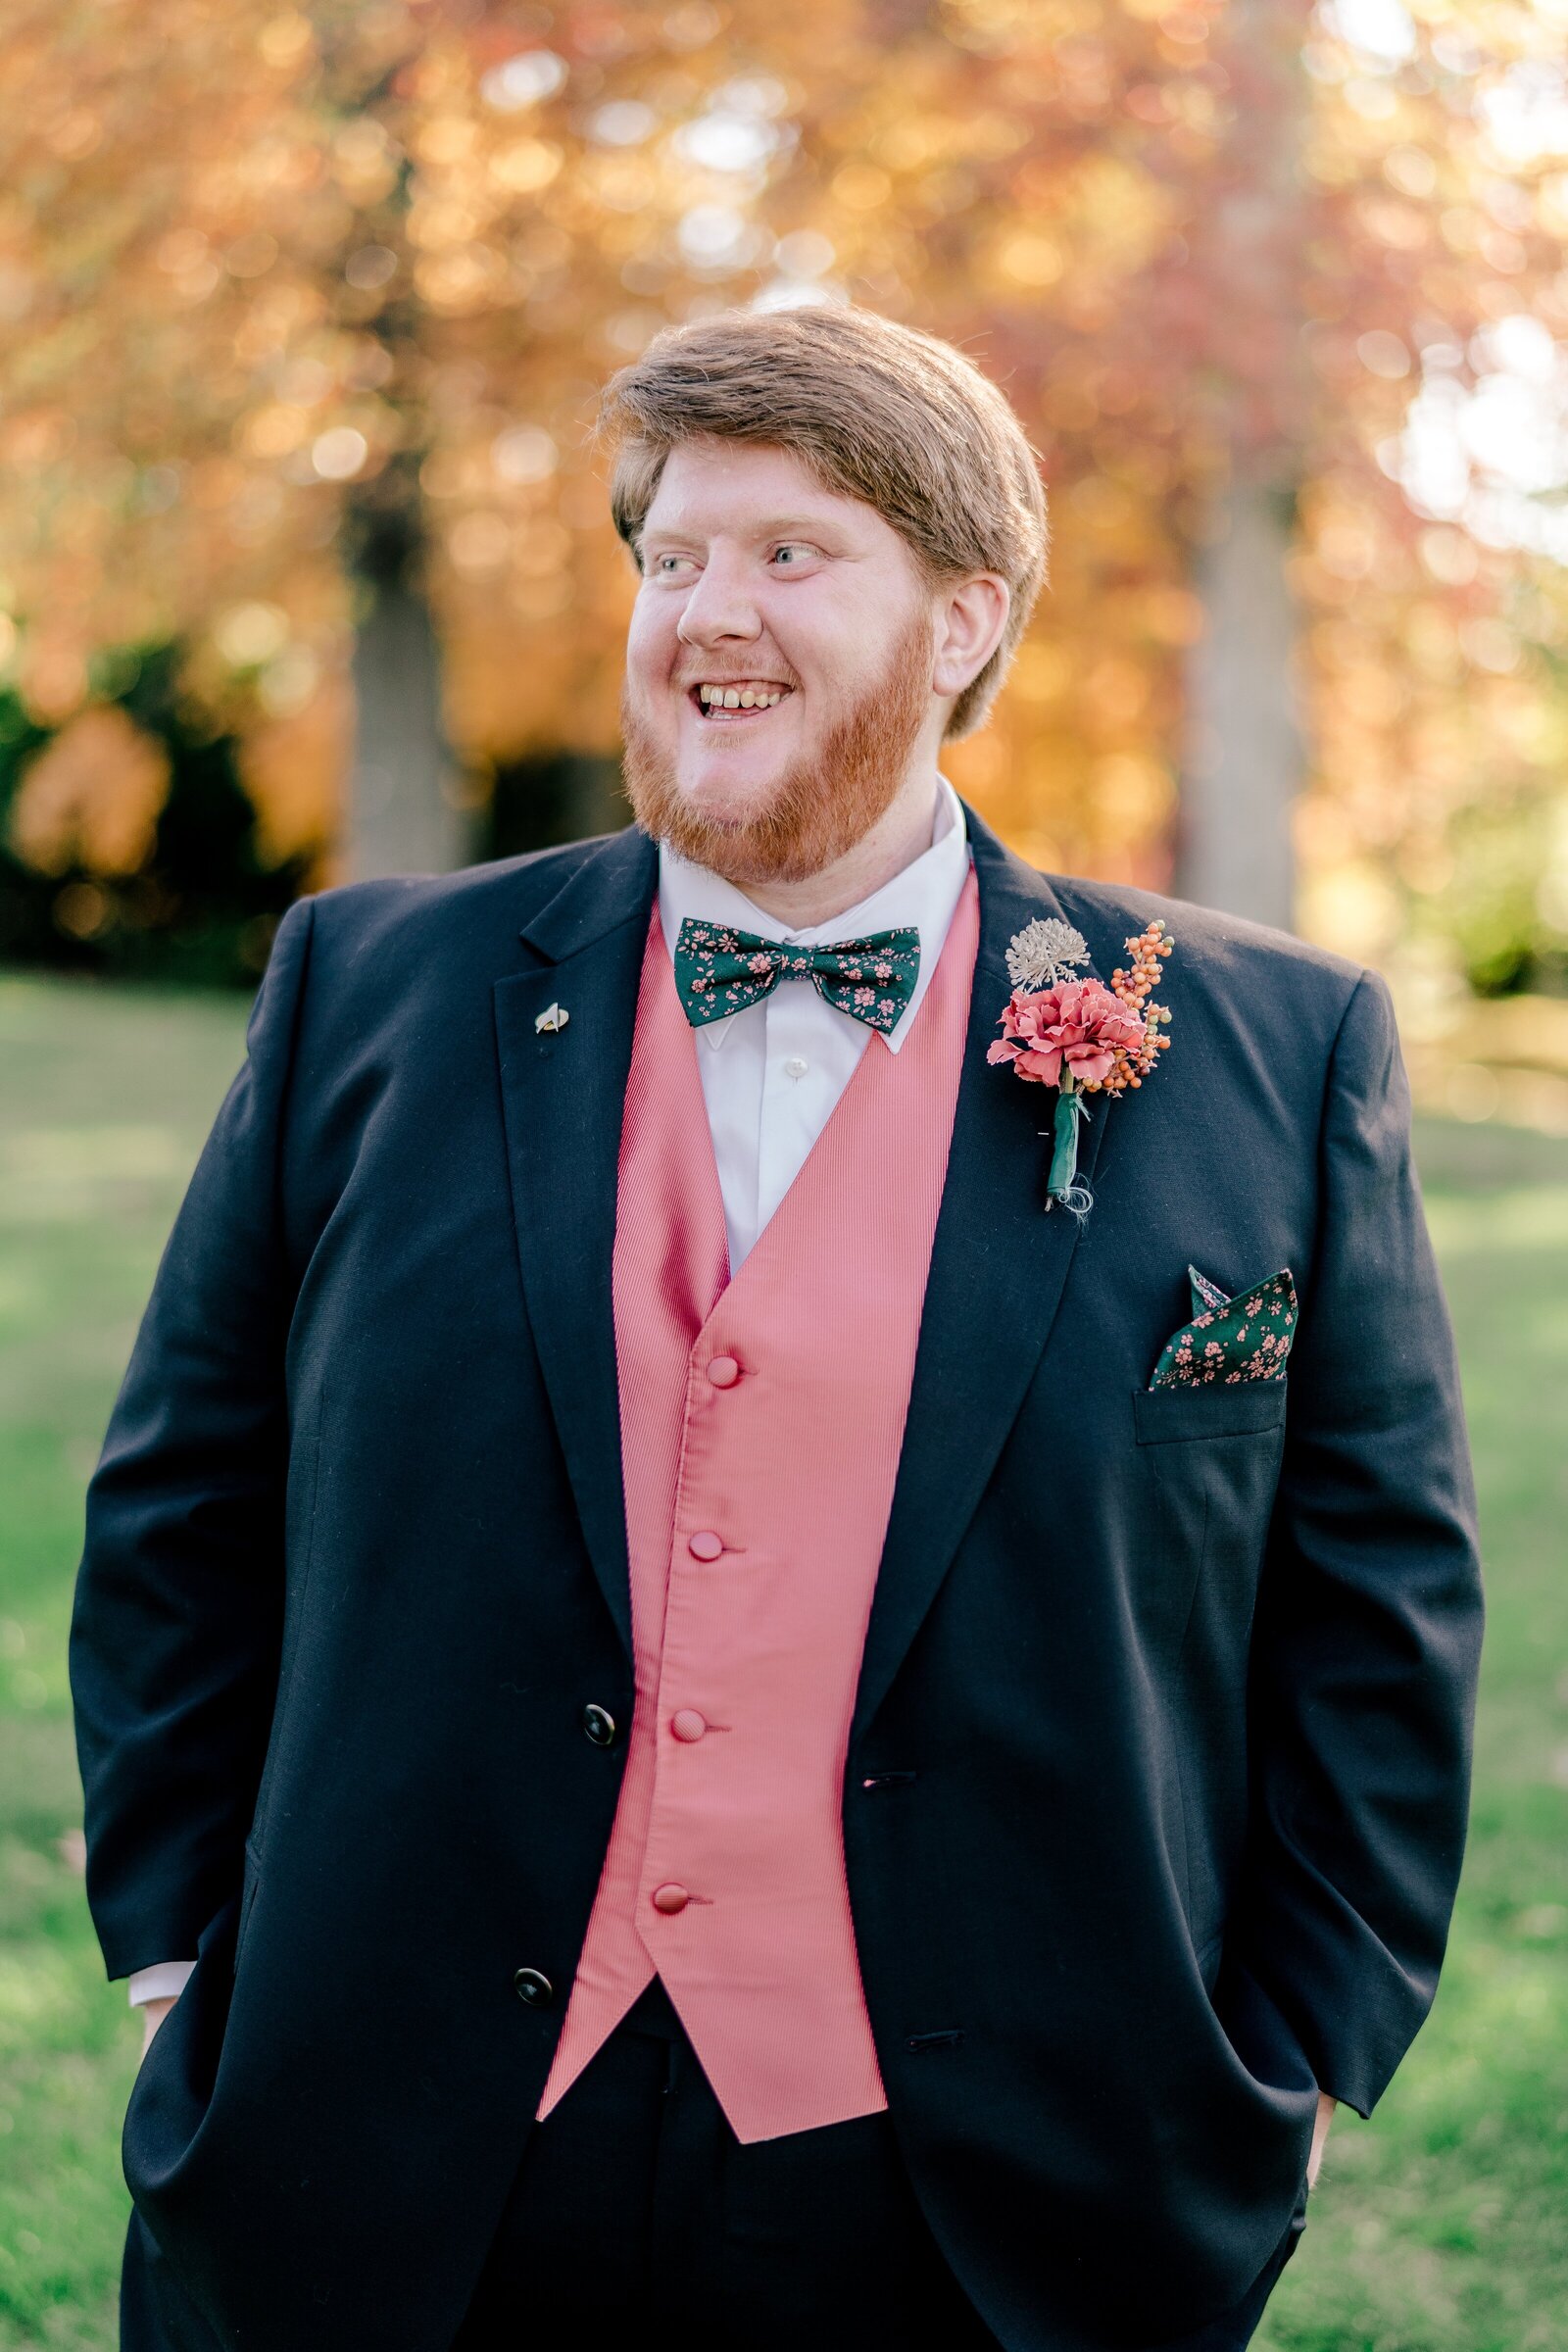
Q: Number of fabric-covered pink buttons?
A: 4